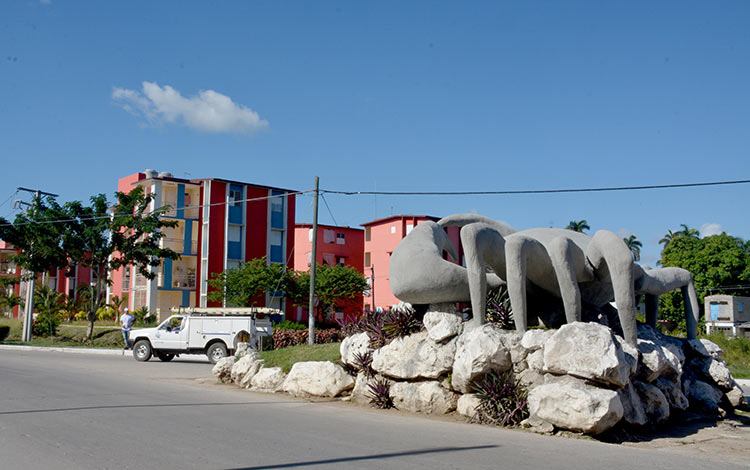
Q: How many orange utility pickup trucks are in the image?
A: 0